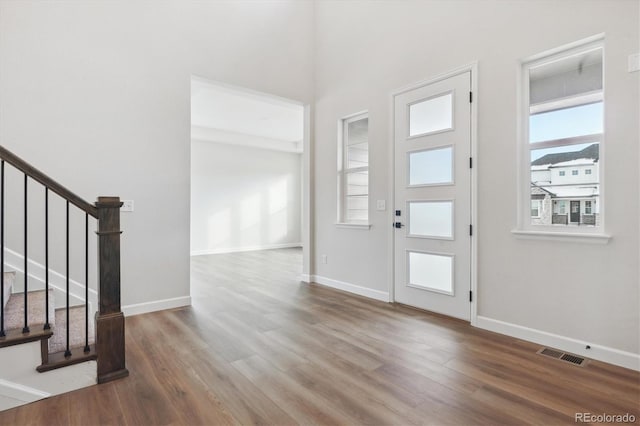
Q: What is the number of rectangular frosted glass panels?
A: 4